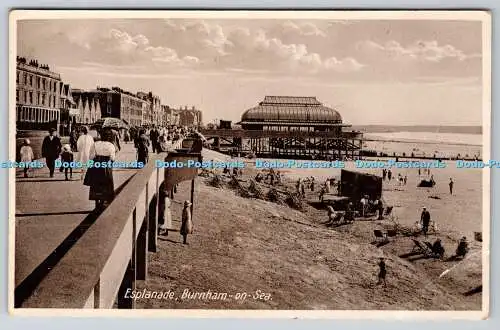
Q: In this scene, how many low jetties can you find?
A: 1